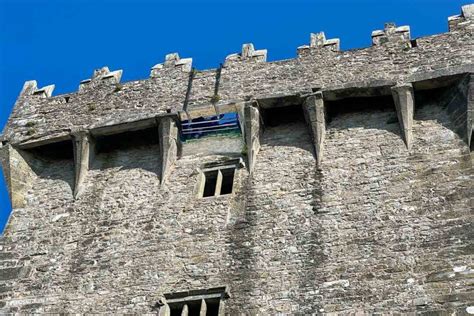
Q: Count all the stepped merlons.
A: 7